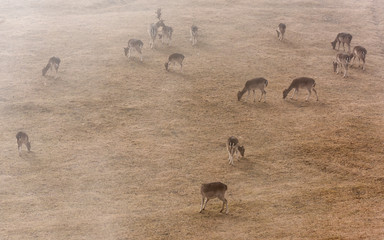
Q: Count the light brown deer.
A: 15